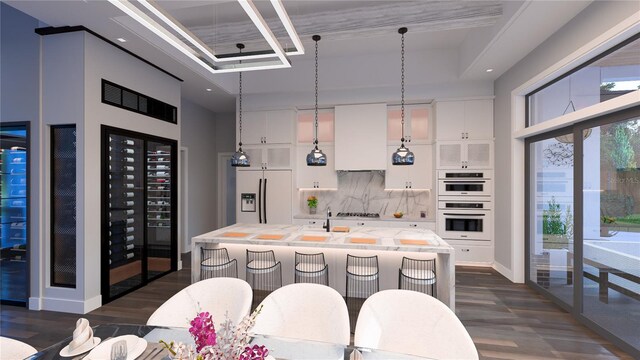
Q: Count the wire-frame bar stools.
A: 5